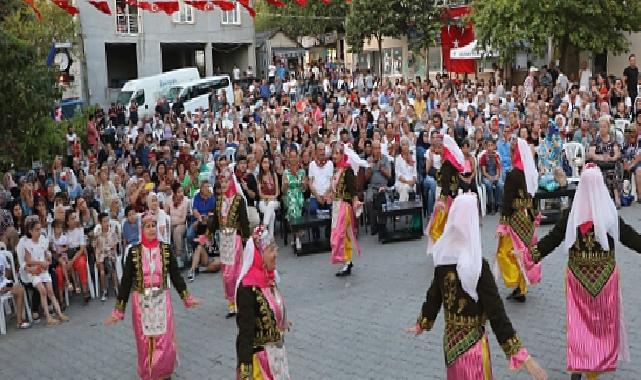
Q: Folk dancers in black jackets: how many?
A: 8